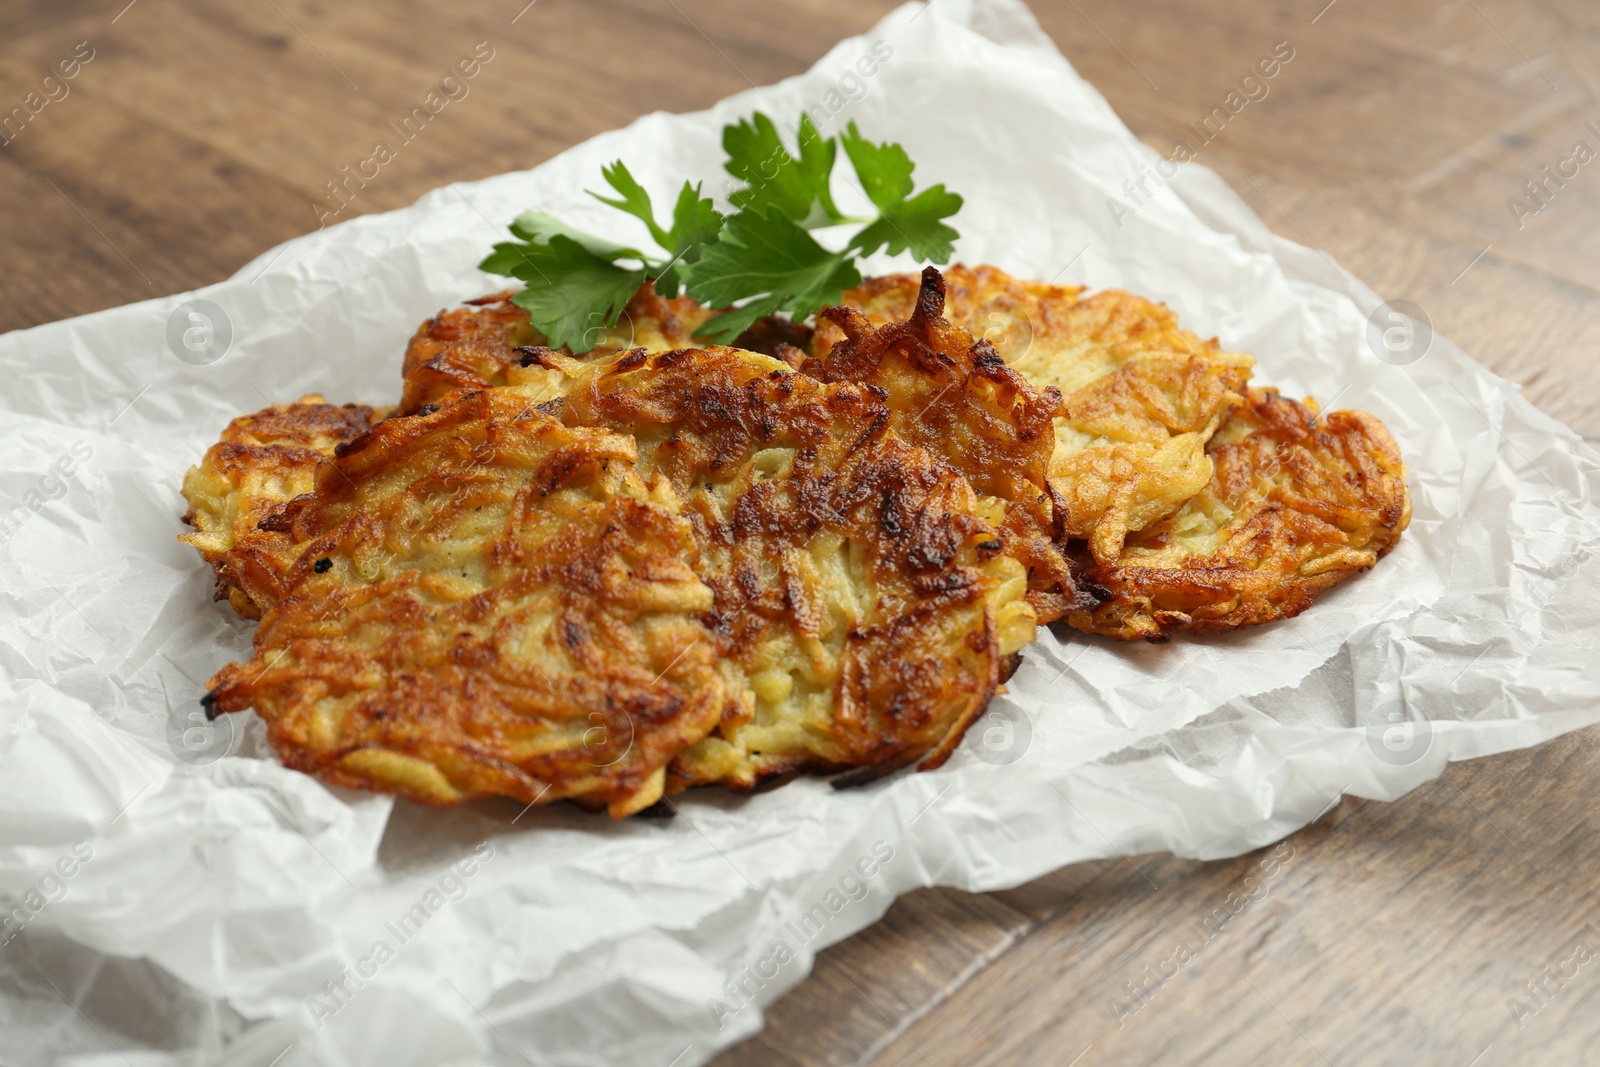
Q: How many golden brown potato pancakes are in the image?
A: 7